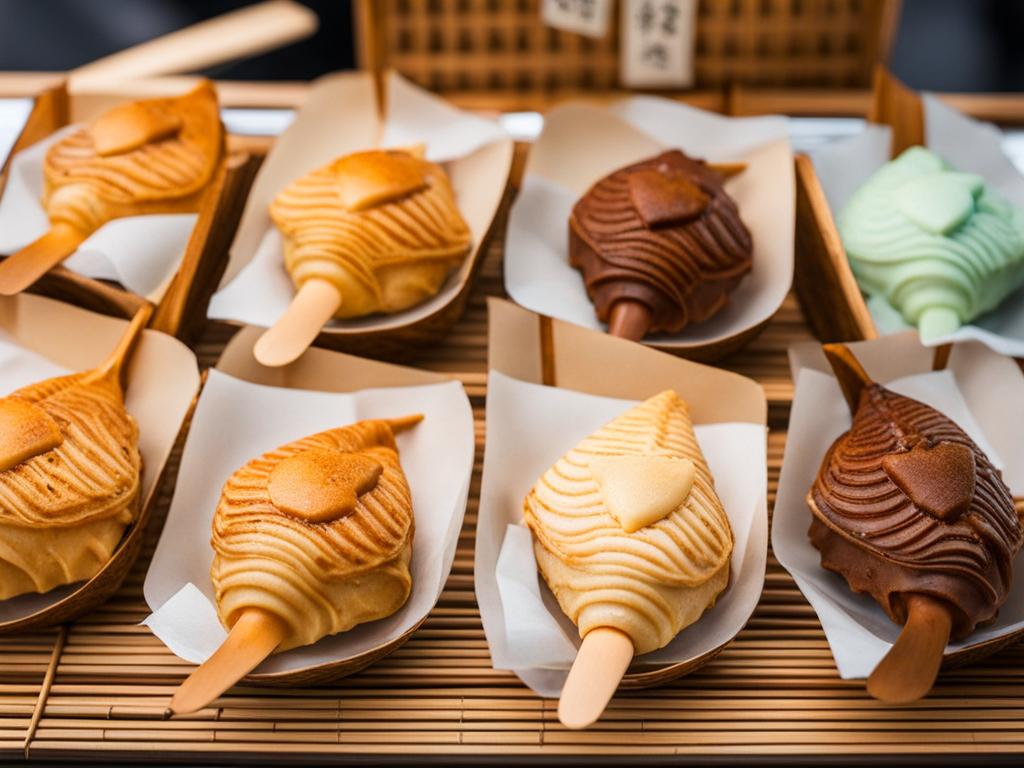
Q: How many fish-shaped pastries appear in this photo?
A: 8